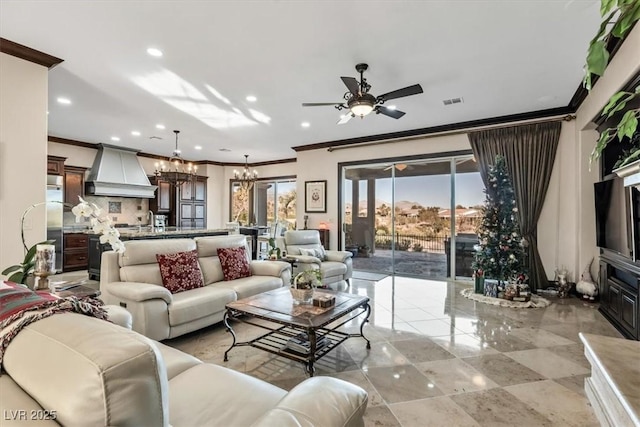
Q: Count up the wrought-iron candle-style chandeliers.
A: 2